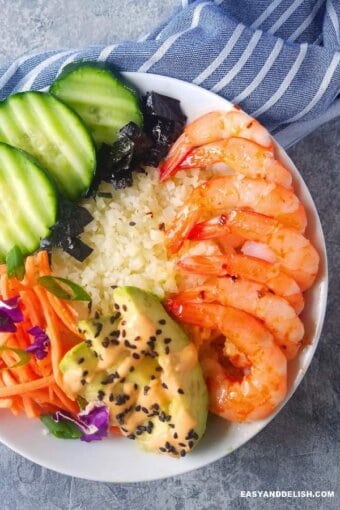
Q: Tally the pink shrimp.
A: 7